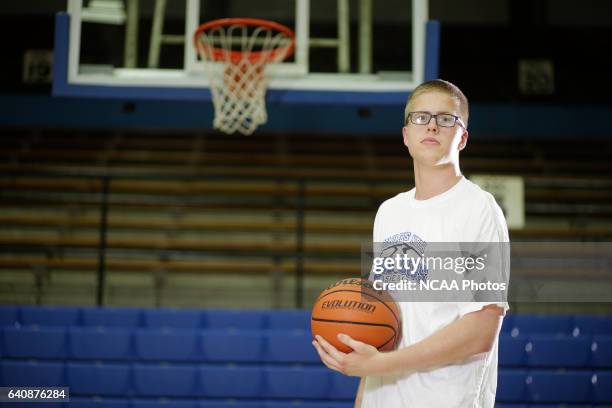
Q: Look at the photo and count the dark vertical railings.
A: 2